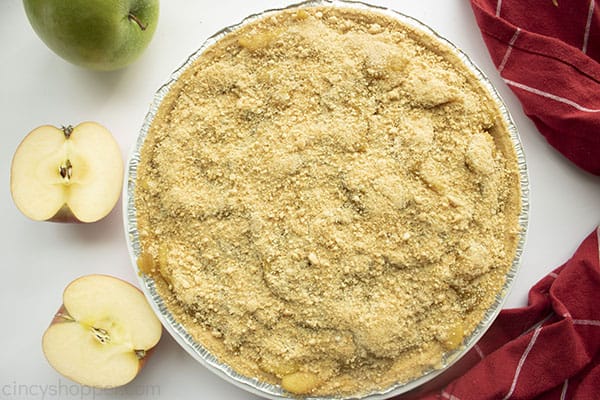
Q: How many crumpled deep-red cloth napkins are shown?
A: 2